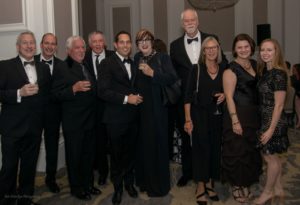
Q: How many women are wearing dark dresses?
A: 4